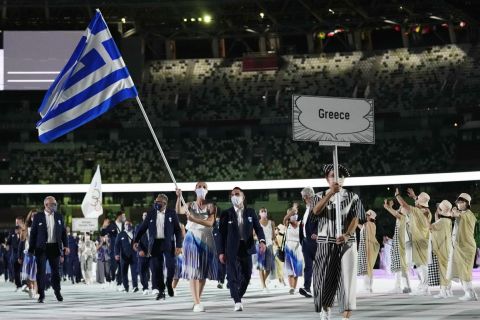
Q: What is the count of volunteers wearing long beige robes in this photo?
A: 5